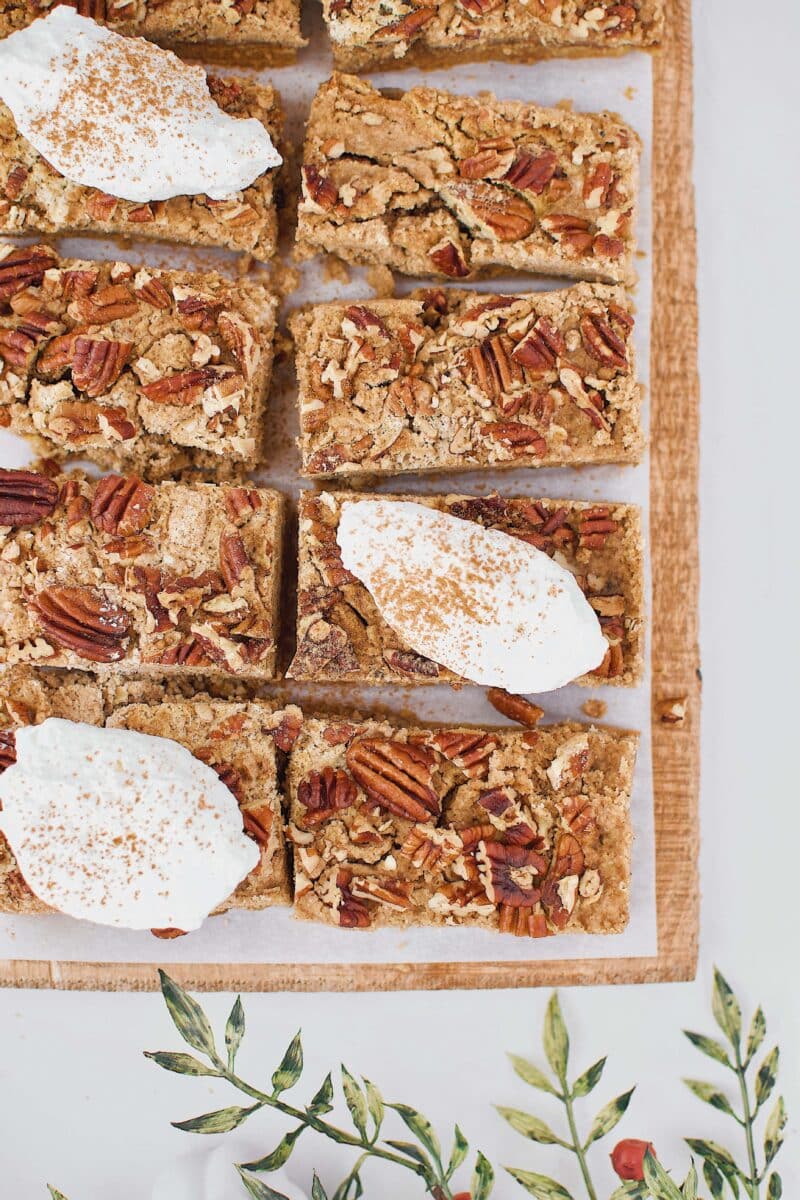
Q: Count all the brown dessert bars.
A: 10